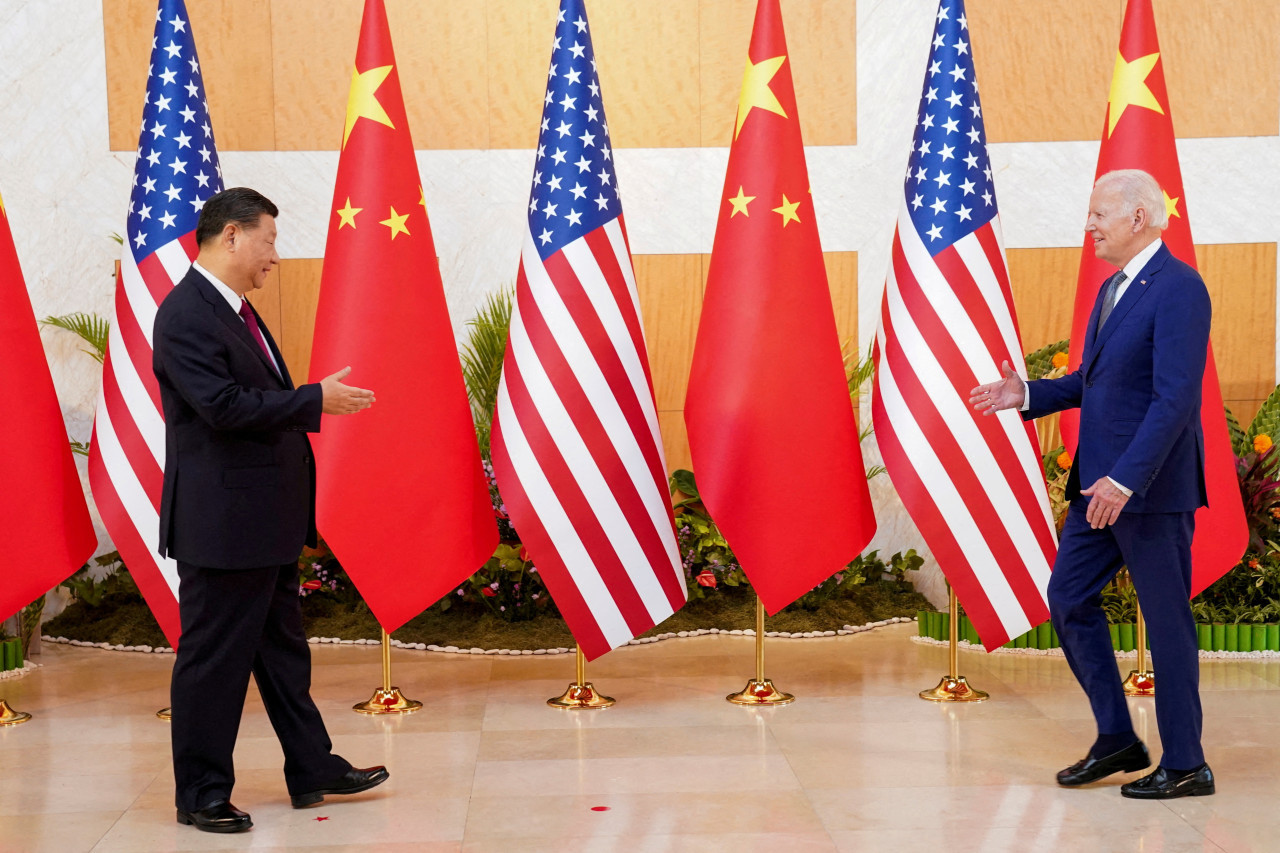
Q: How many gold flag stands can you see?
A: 7